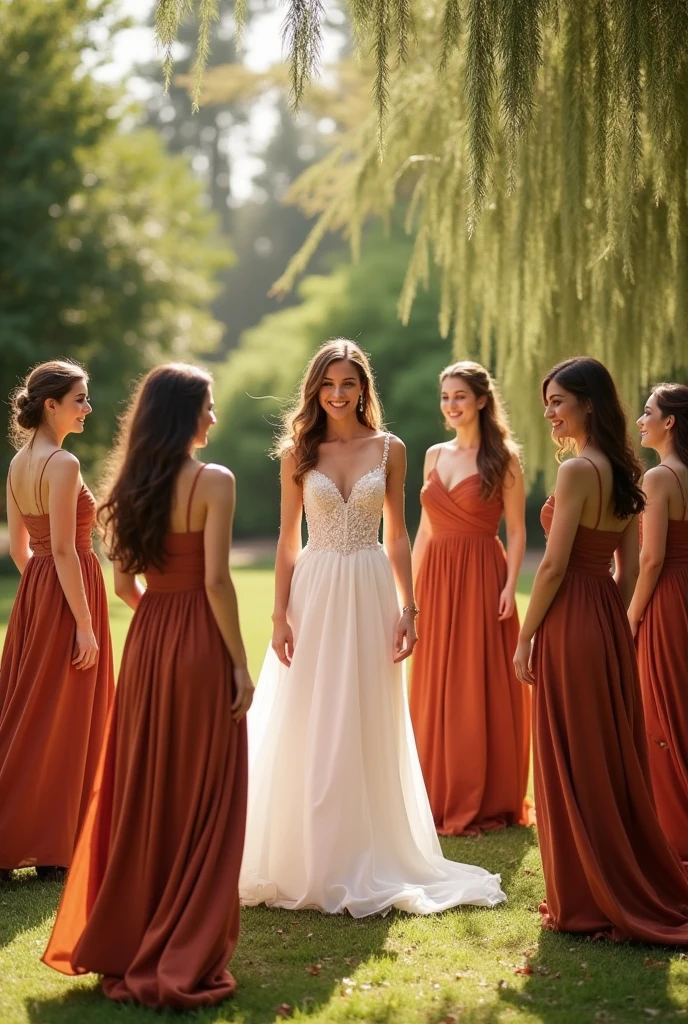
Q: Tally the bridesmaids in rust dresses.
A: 5